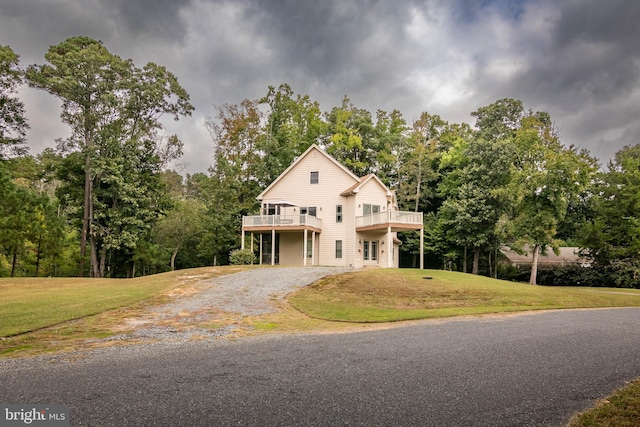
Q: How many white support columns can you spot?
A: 8